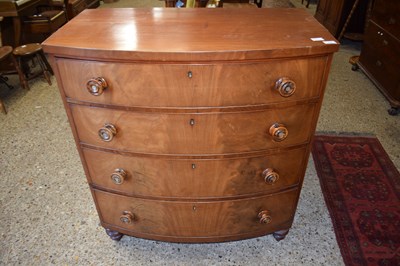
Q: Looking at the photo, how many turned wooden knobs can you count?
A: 8